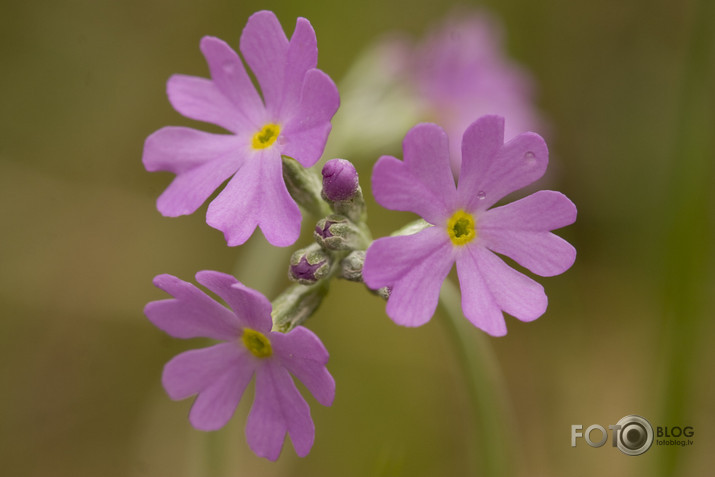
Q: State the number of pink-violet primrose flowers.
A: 3